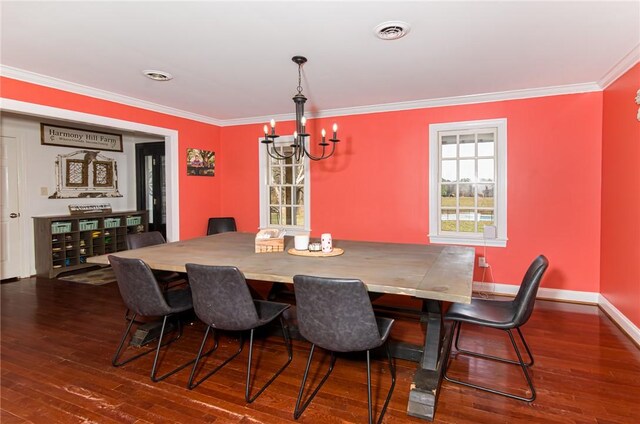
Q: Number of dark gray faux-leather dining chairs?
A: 6